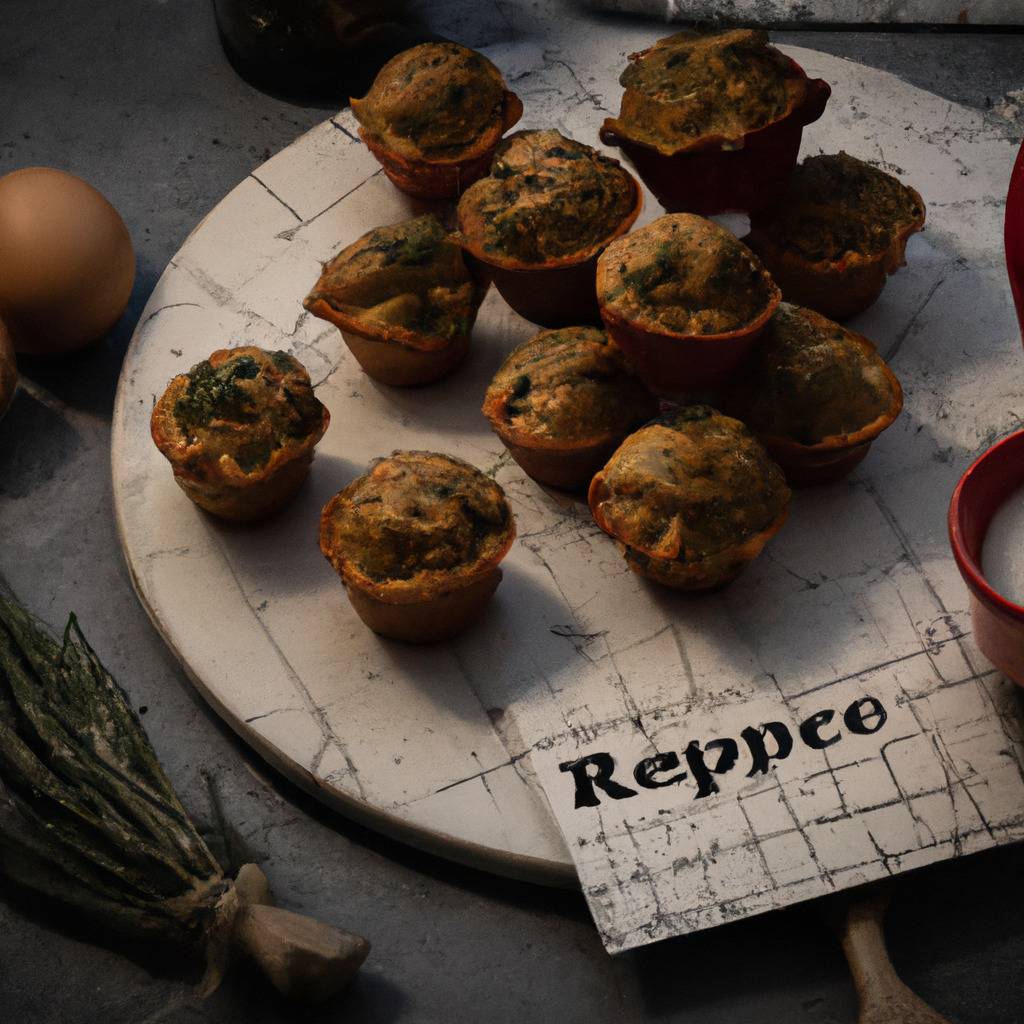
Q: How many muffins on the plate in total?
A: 11